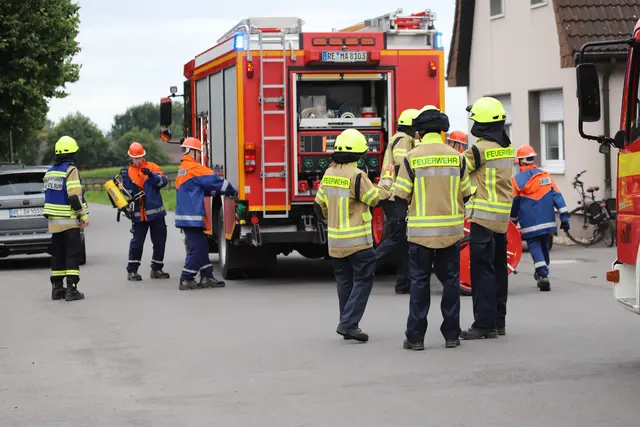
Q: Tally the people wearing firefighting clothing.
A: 9